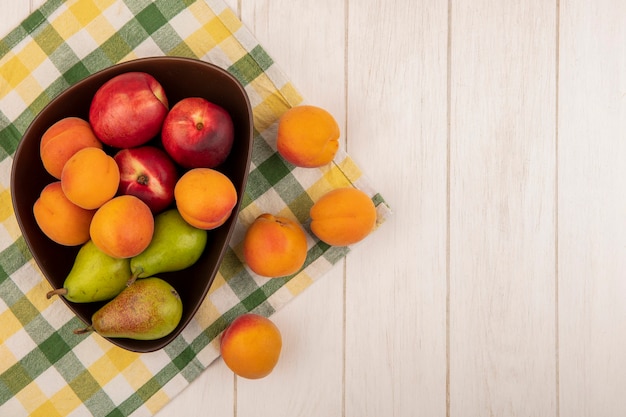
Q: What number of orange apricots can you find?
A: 9